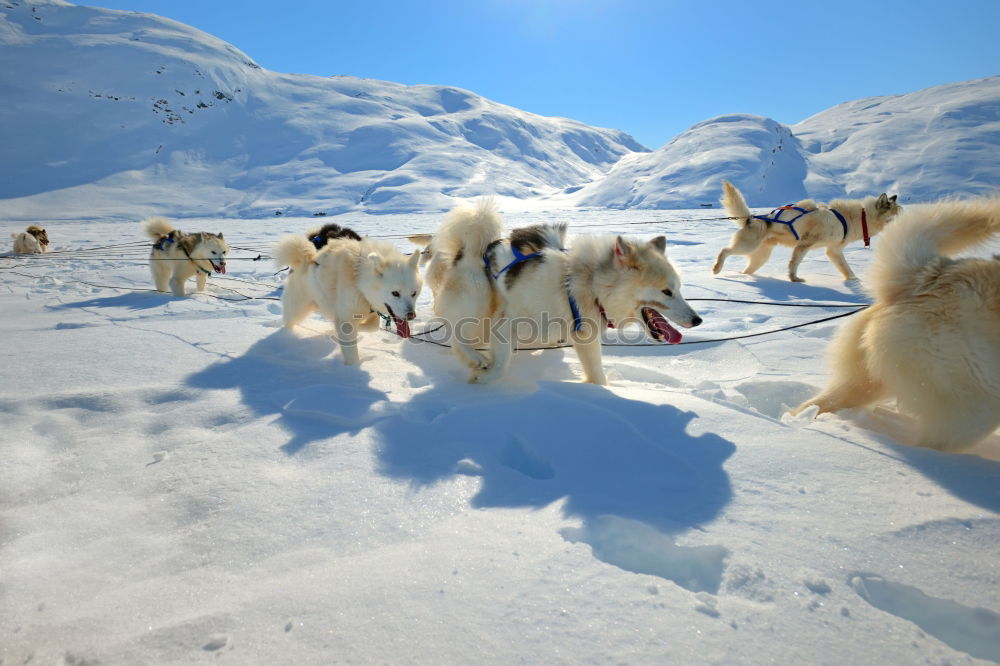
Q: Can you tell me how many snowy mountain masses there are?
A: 3